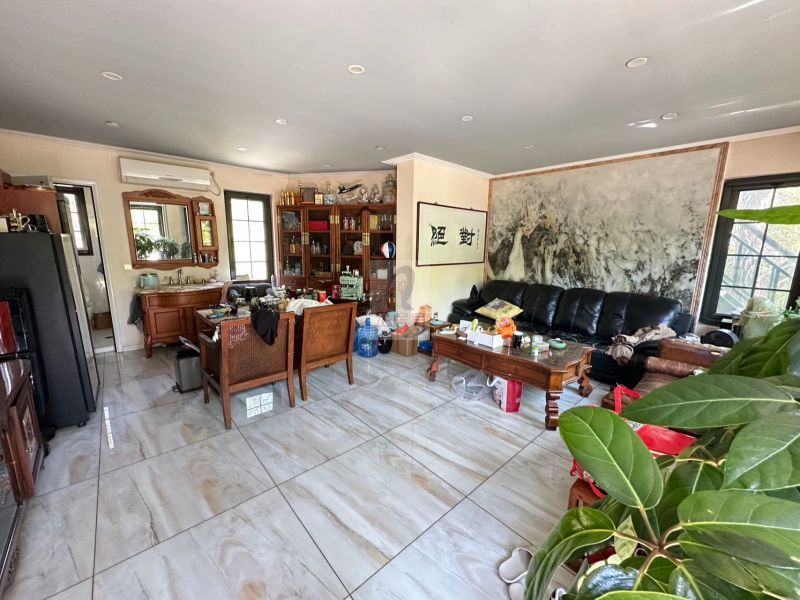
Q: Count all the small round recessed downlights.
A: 11